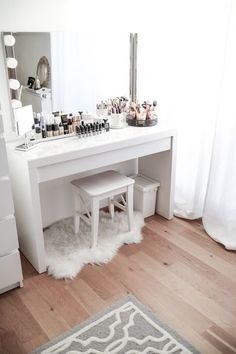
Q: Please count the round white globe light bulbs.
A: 4